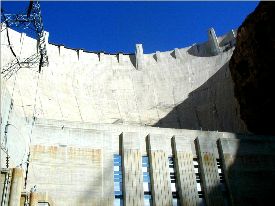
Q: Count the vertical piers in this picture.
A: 5